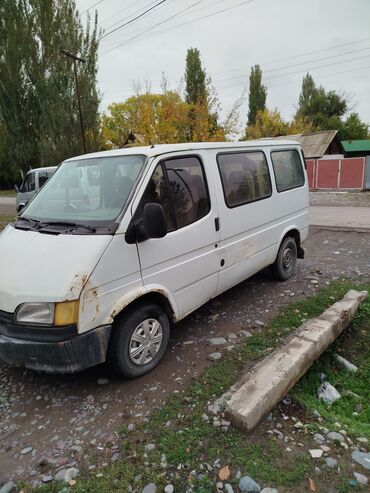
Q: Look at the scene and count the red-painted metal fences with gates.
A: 1